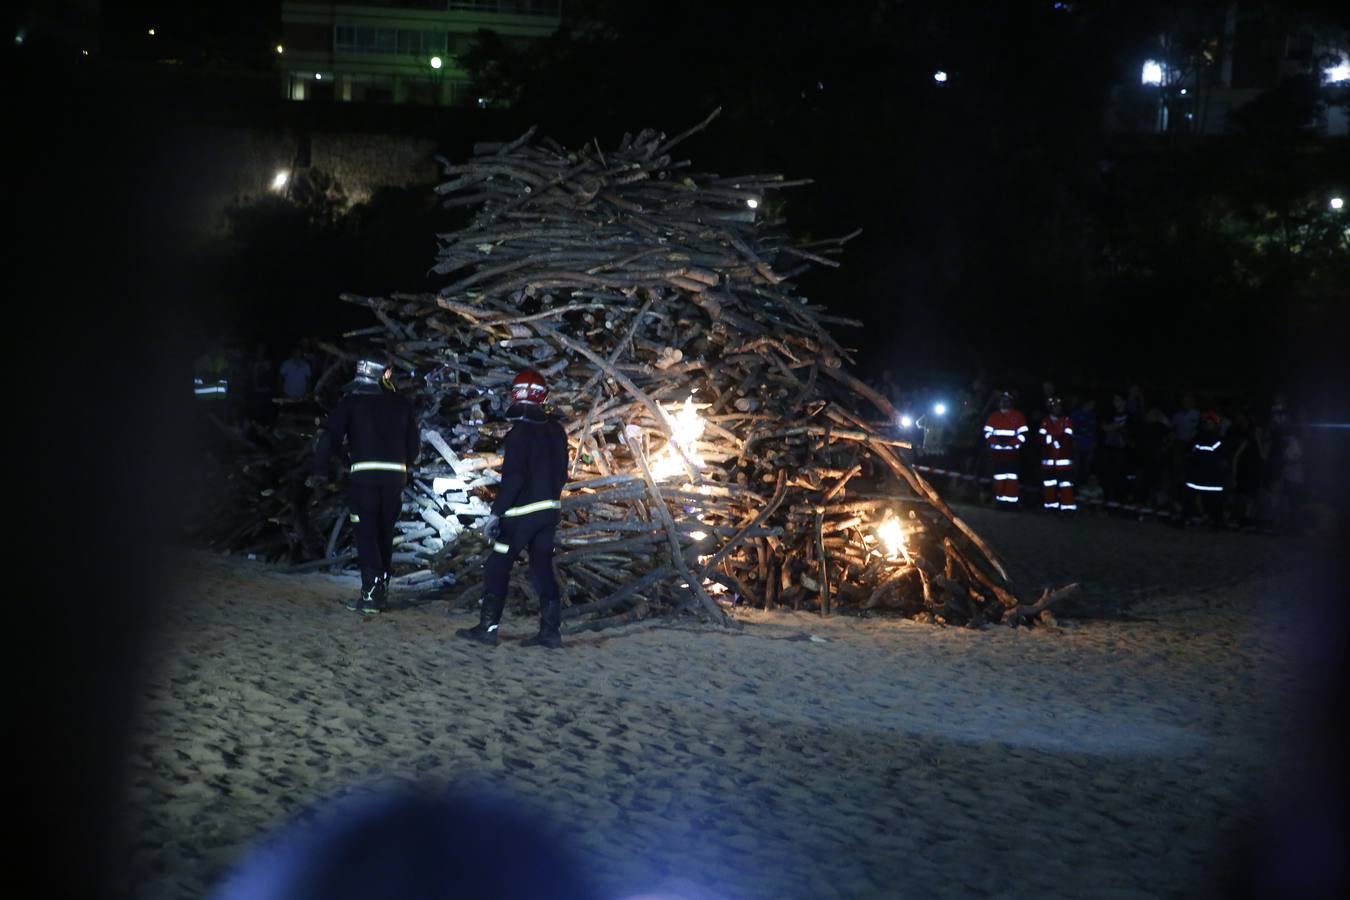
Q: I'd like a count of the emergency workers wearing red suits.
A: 2